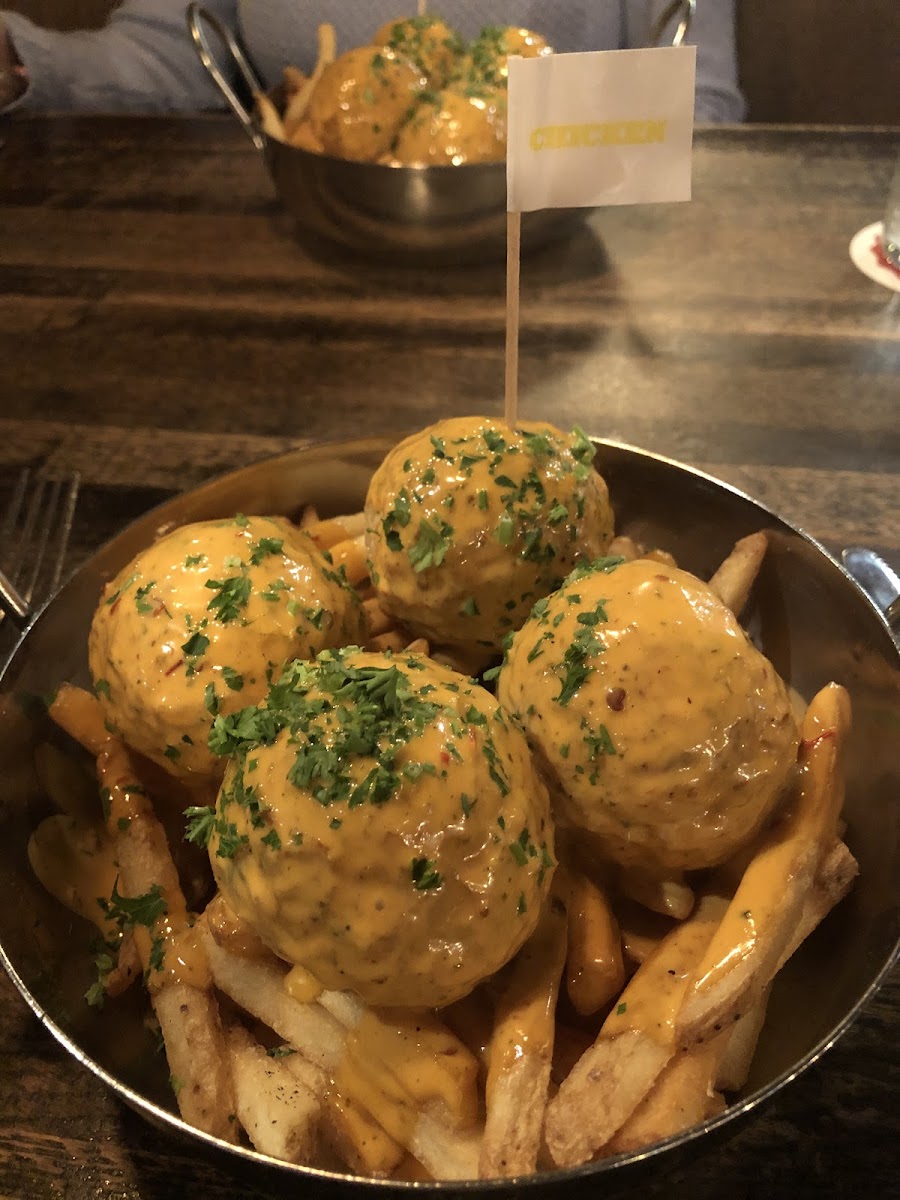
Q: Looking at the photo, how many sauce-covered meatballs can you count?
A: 8